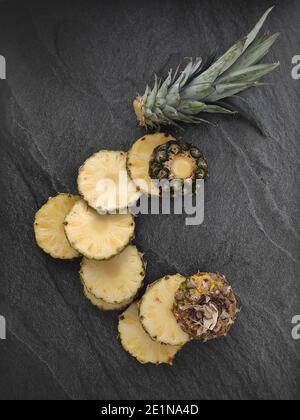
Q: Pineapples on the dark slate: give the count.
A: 1